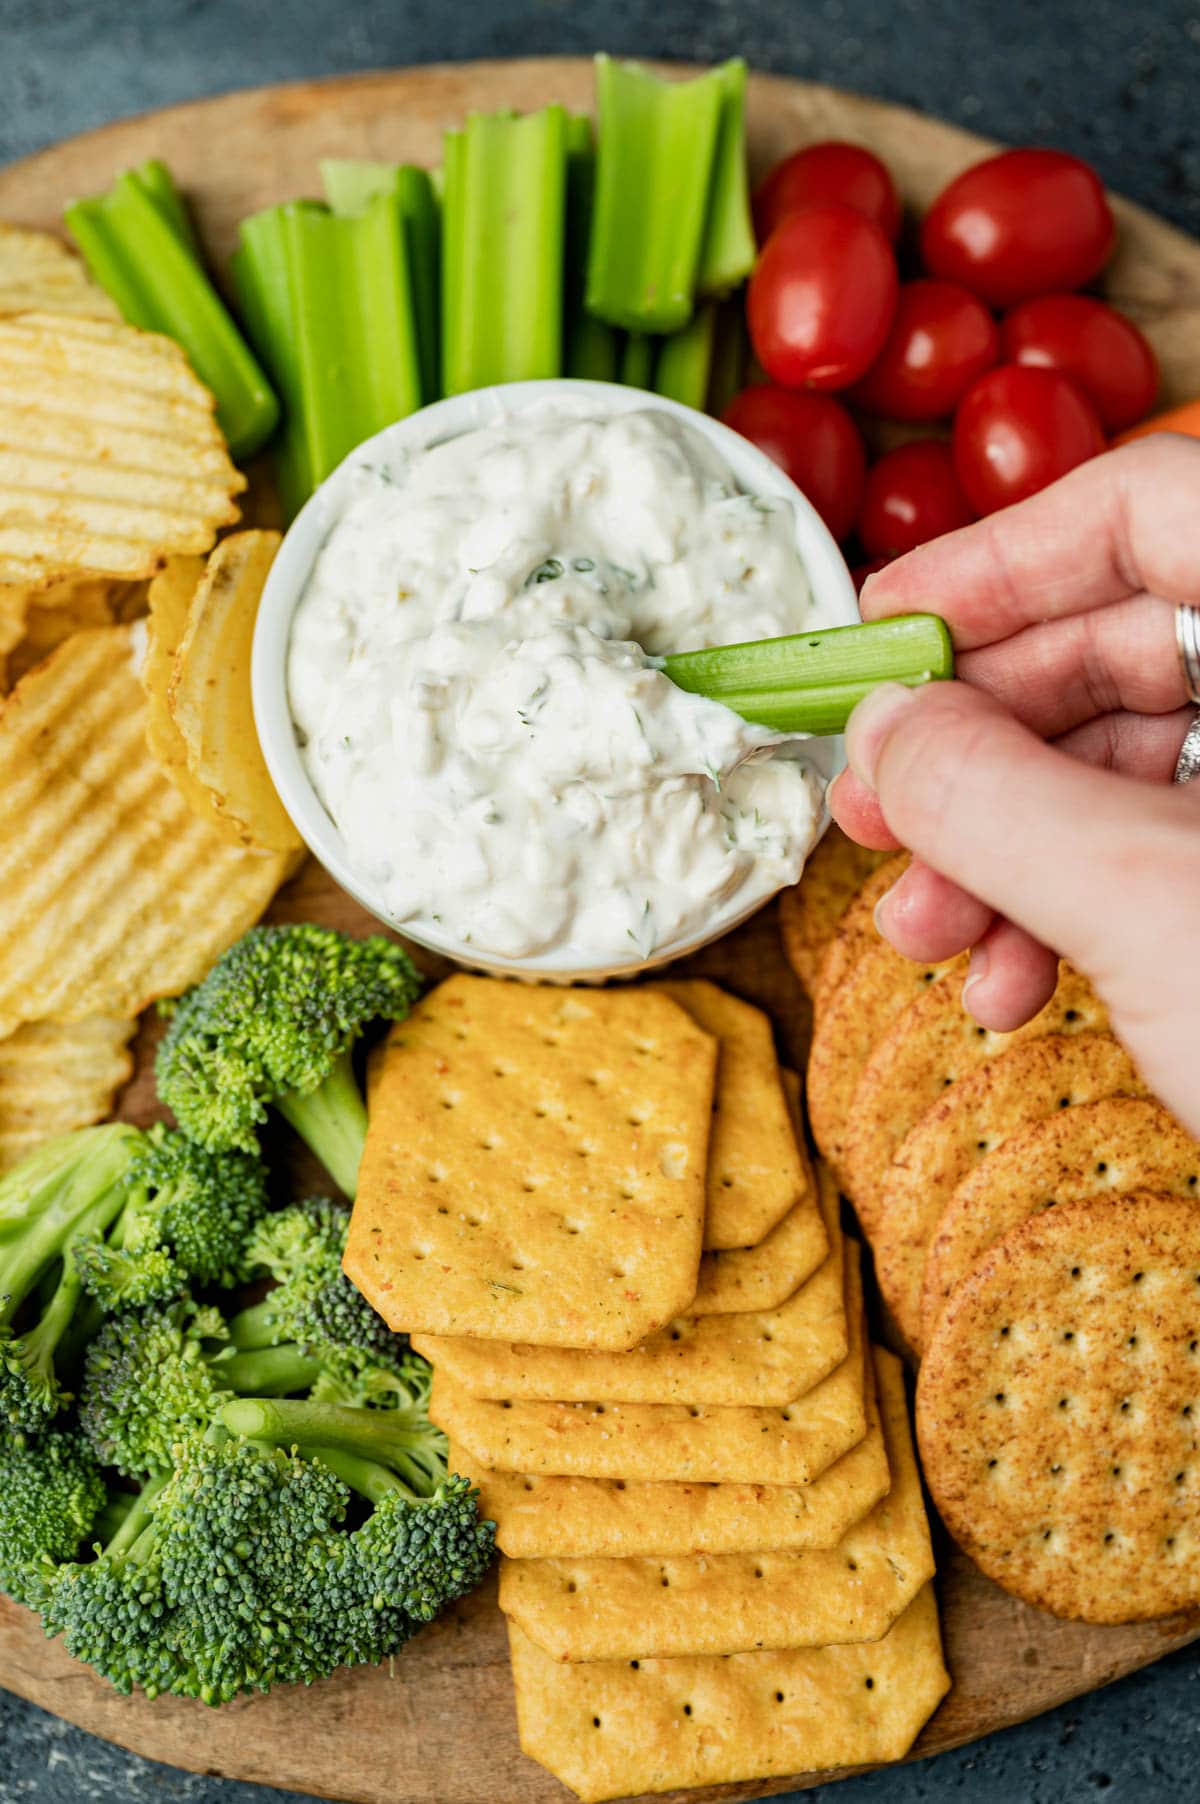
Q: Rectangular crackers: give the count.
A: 8